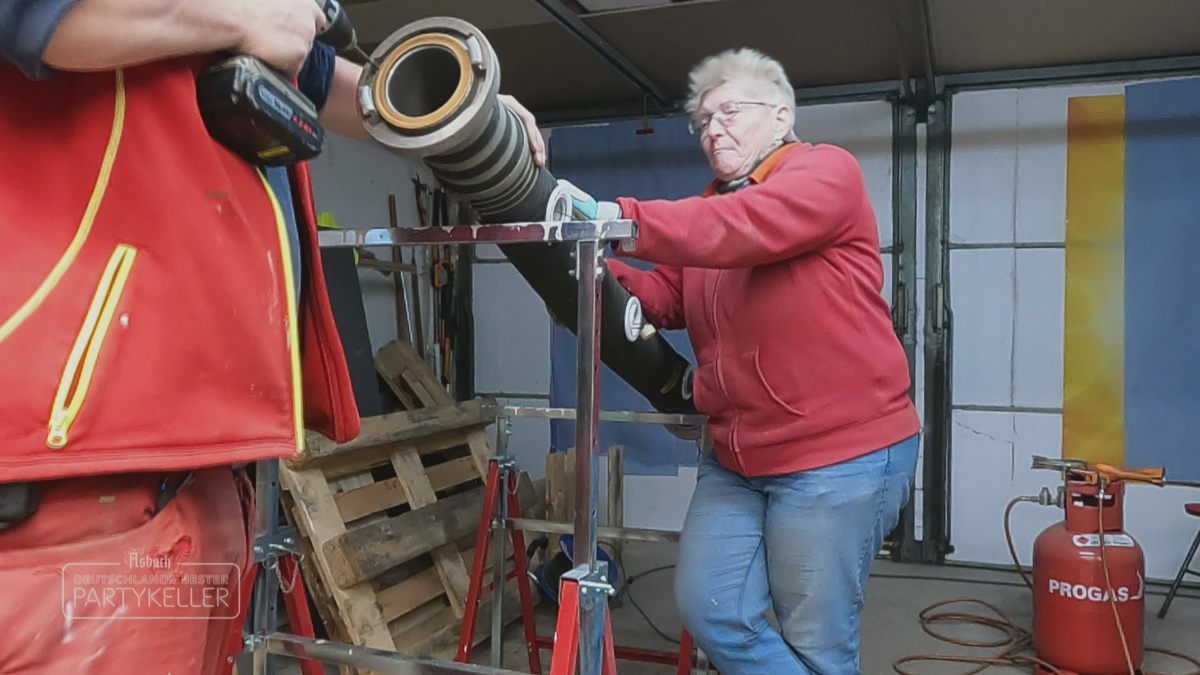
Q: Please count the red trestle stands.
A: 4